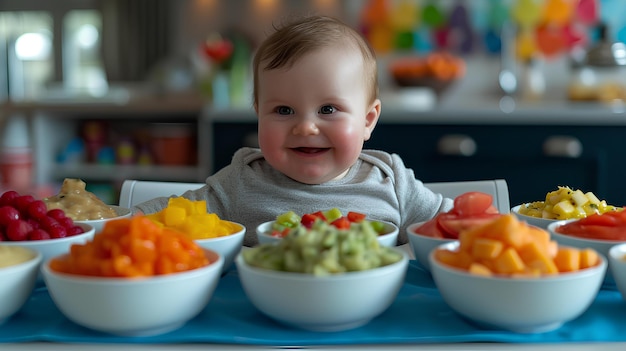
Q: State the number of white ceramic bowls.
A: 12